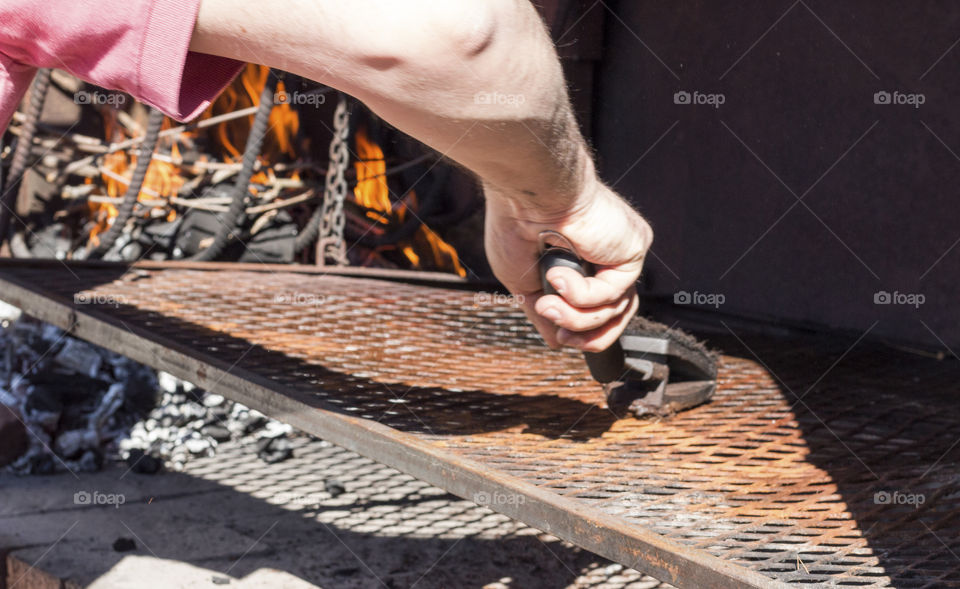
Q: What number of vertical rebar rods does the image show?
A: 3